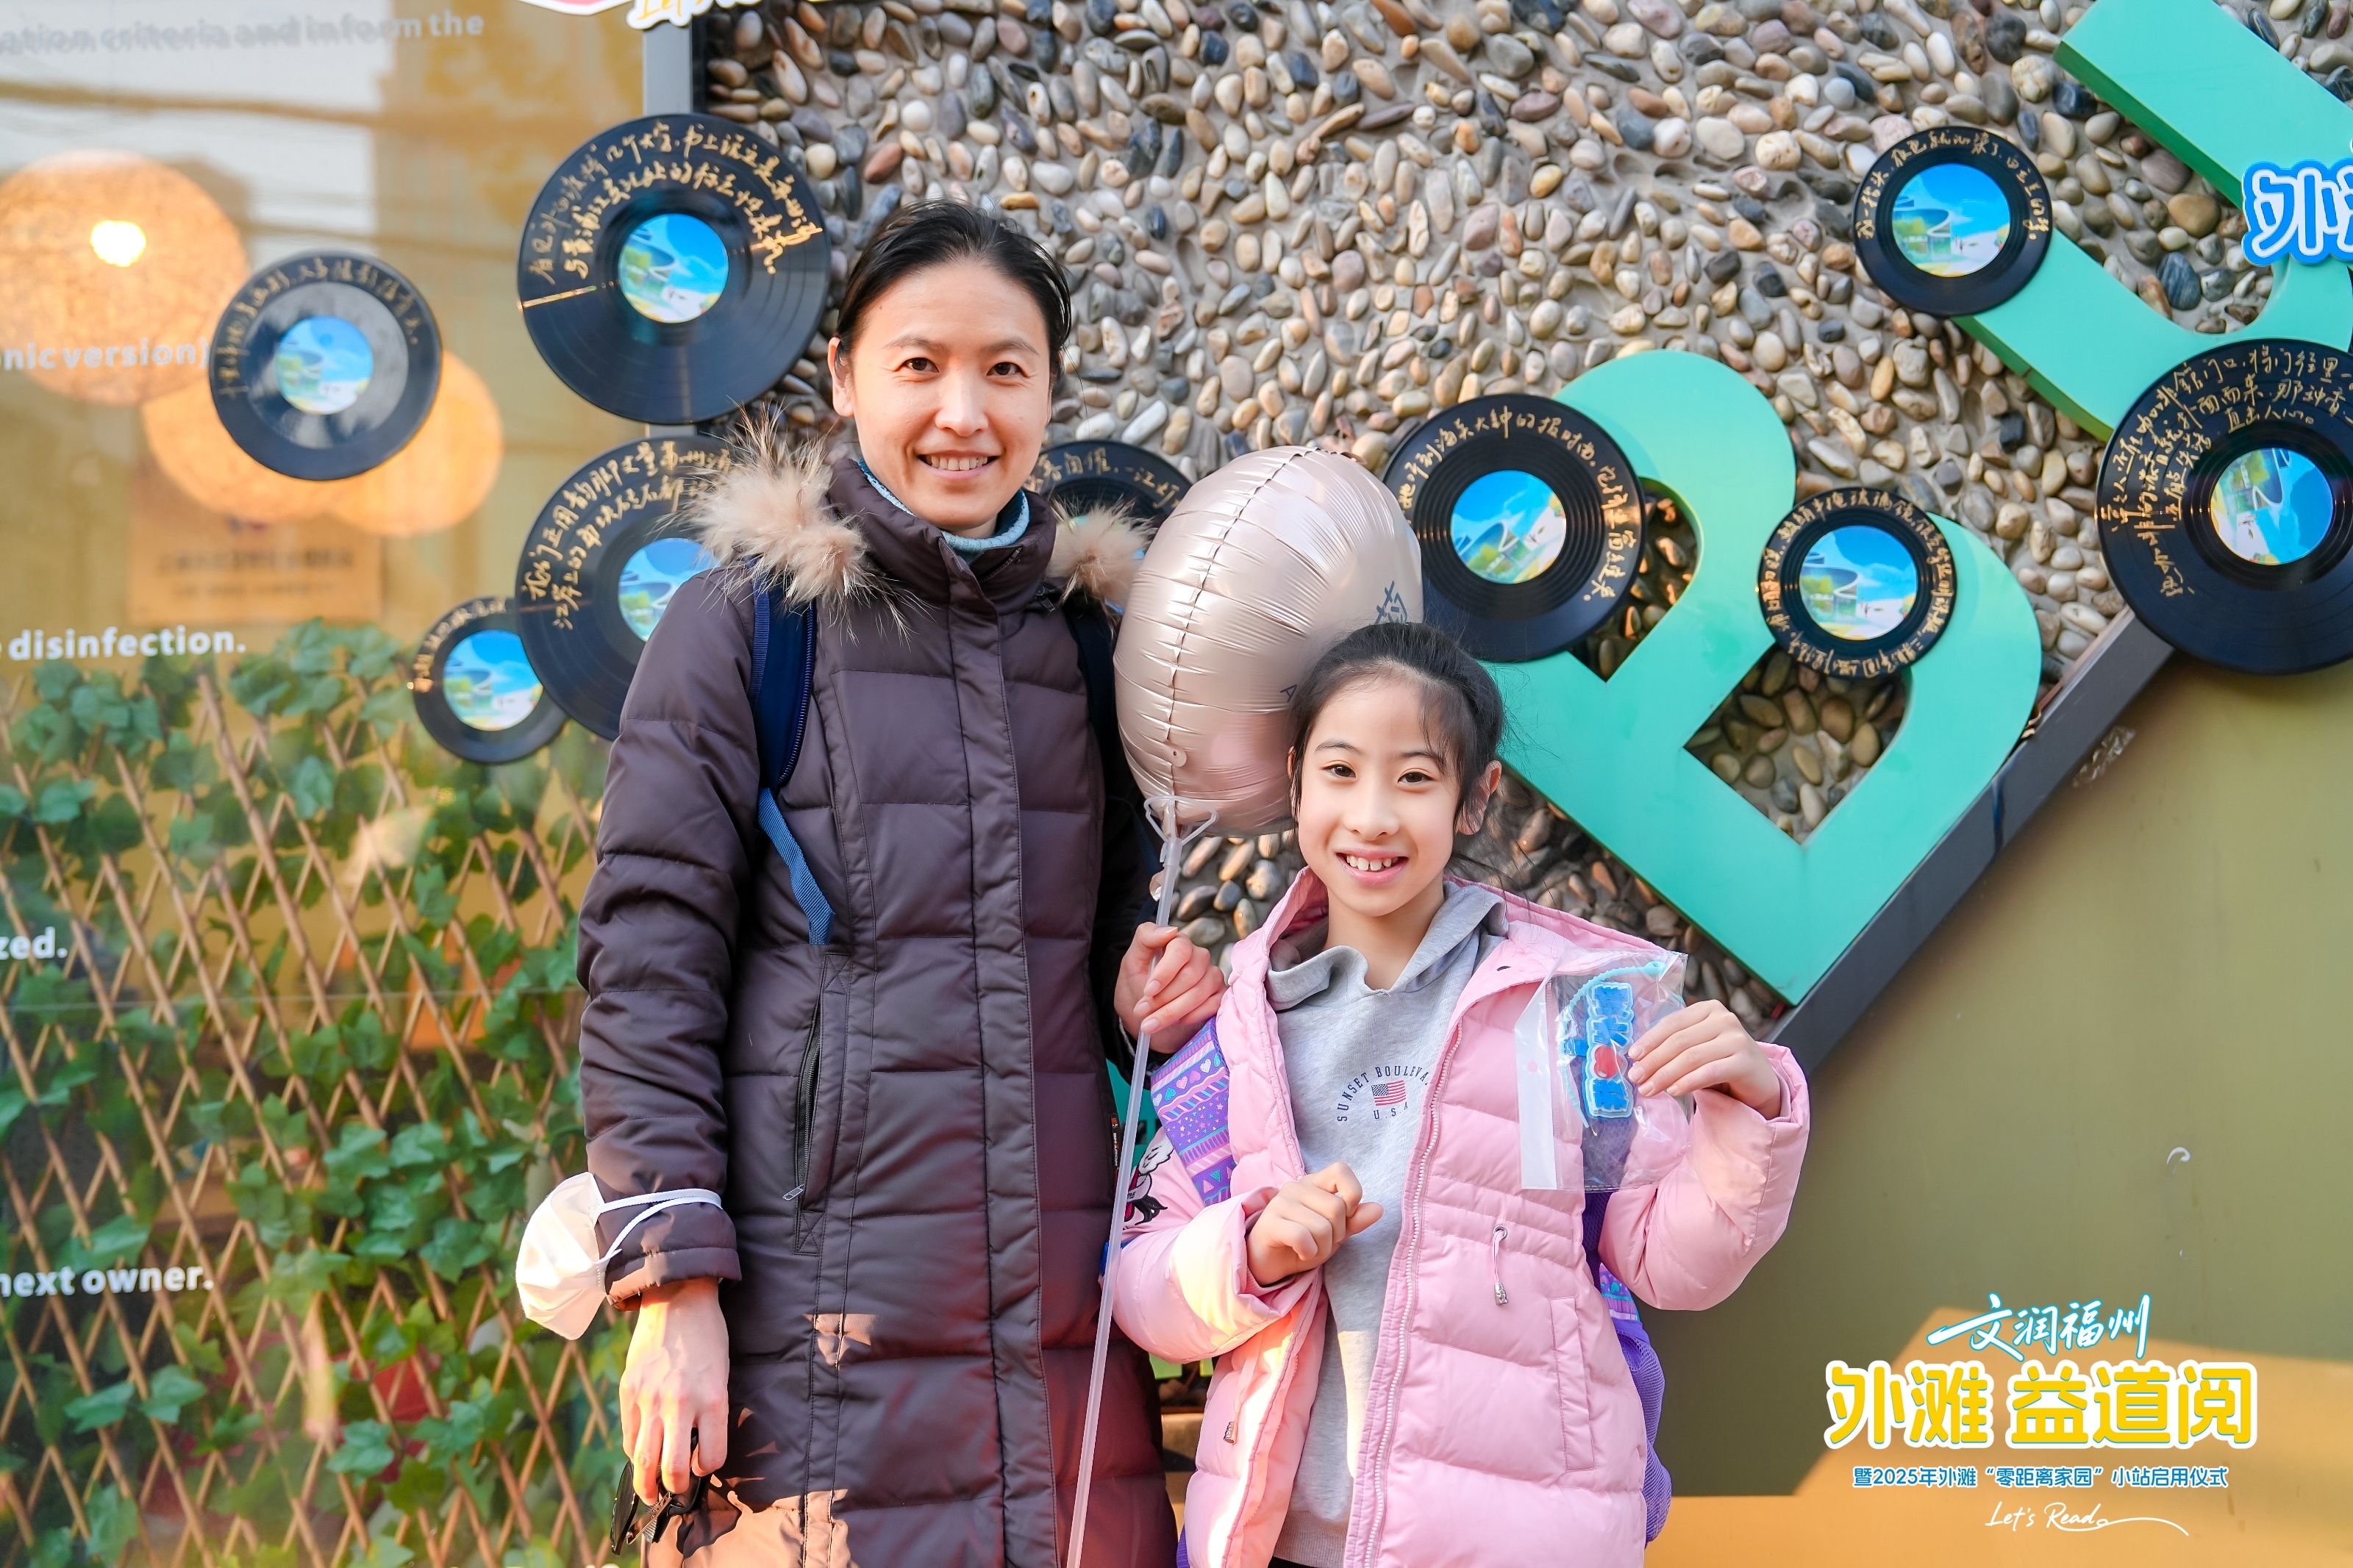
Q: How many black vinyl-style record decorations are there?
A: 9